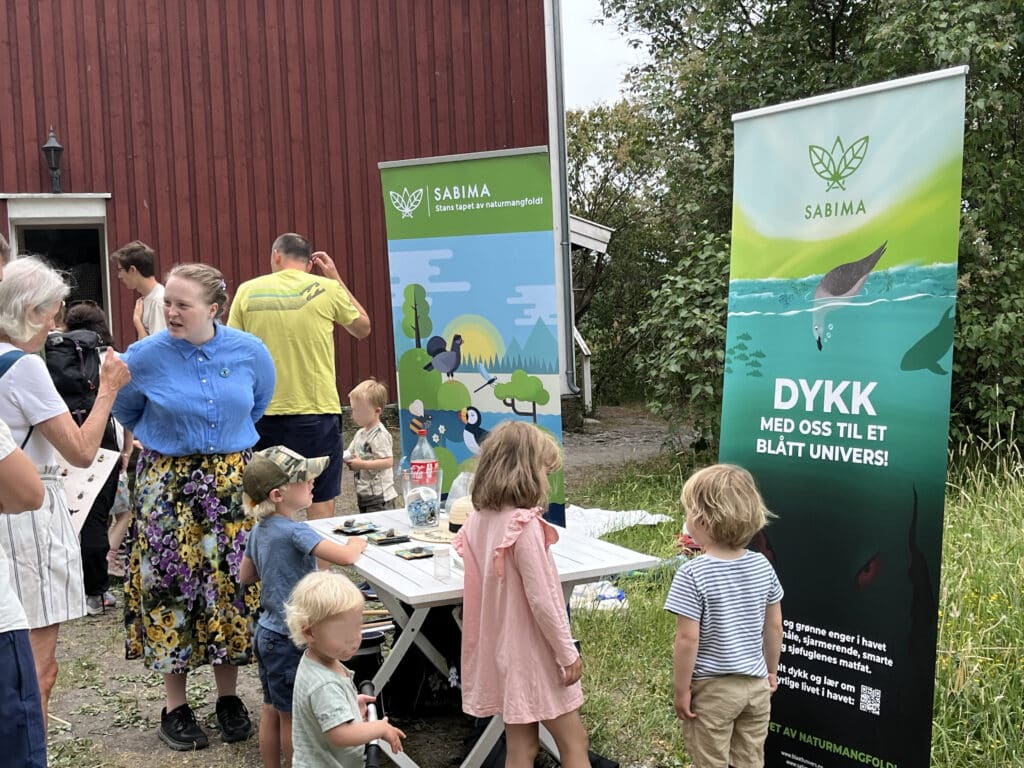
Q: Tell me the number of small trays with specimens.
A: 3